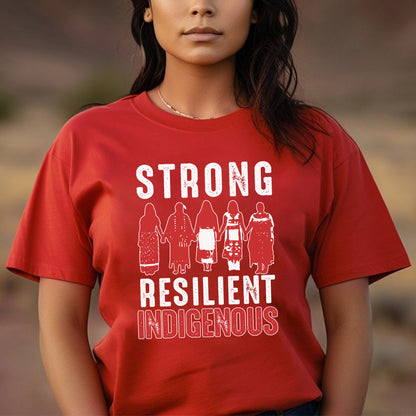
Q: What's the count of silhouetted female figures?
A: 5